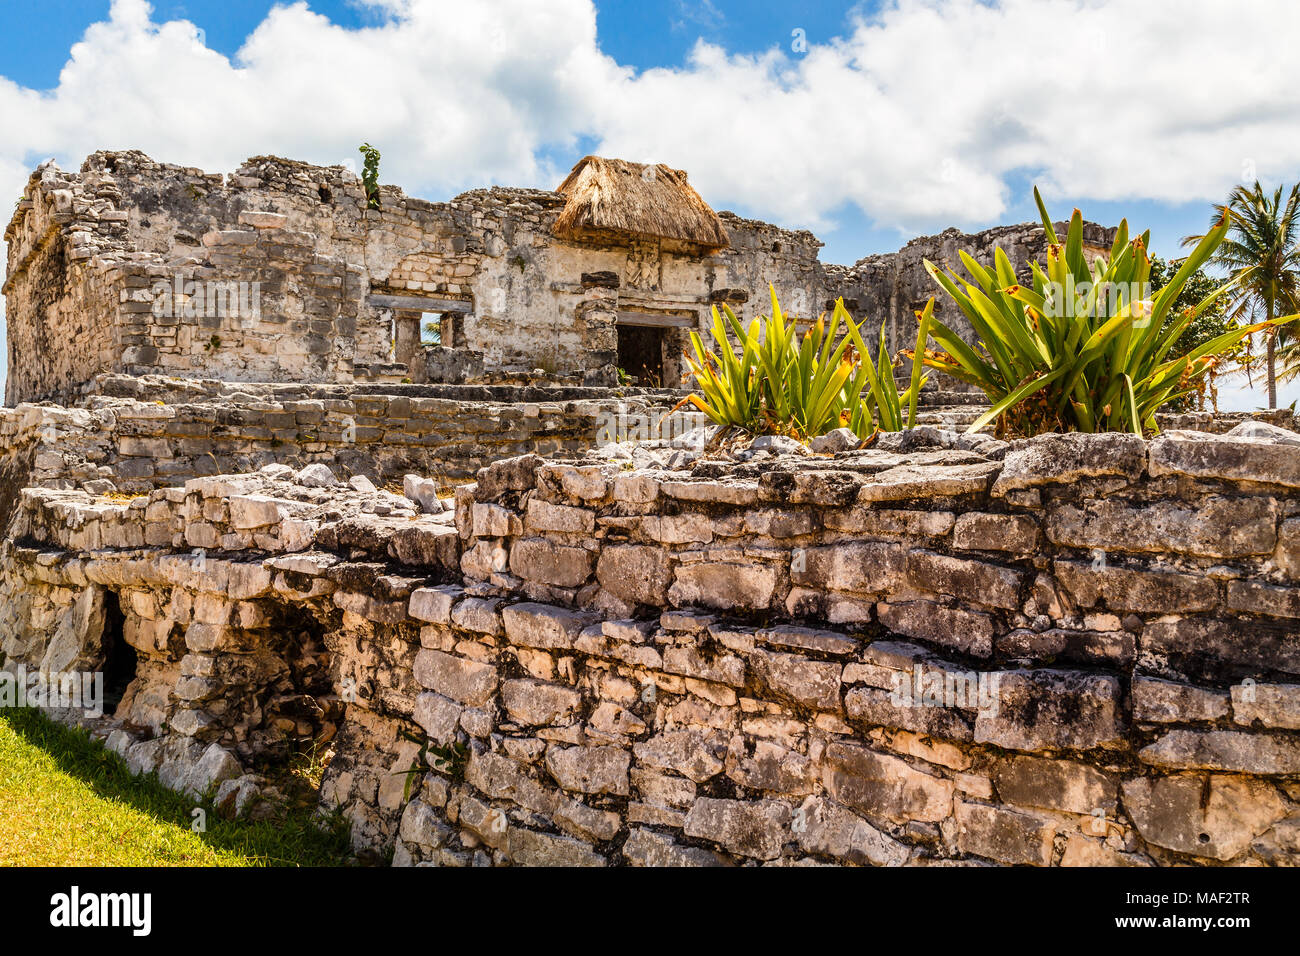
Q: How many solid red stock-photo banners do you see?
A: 0